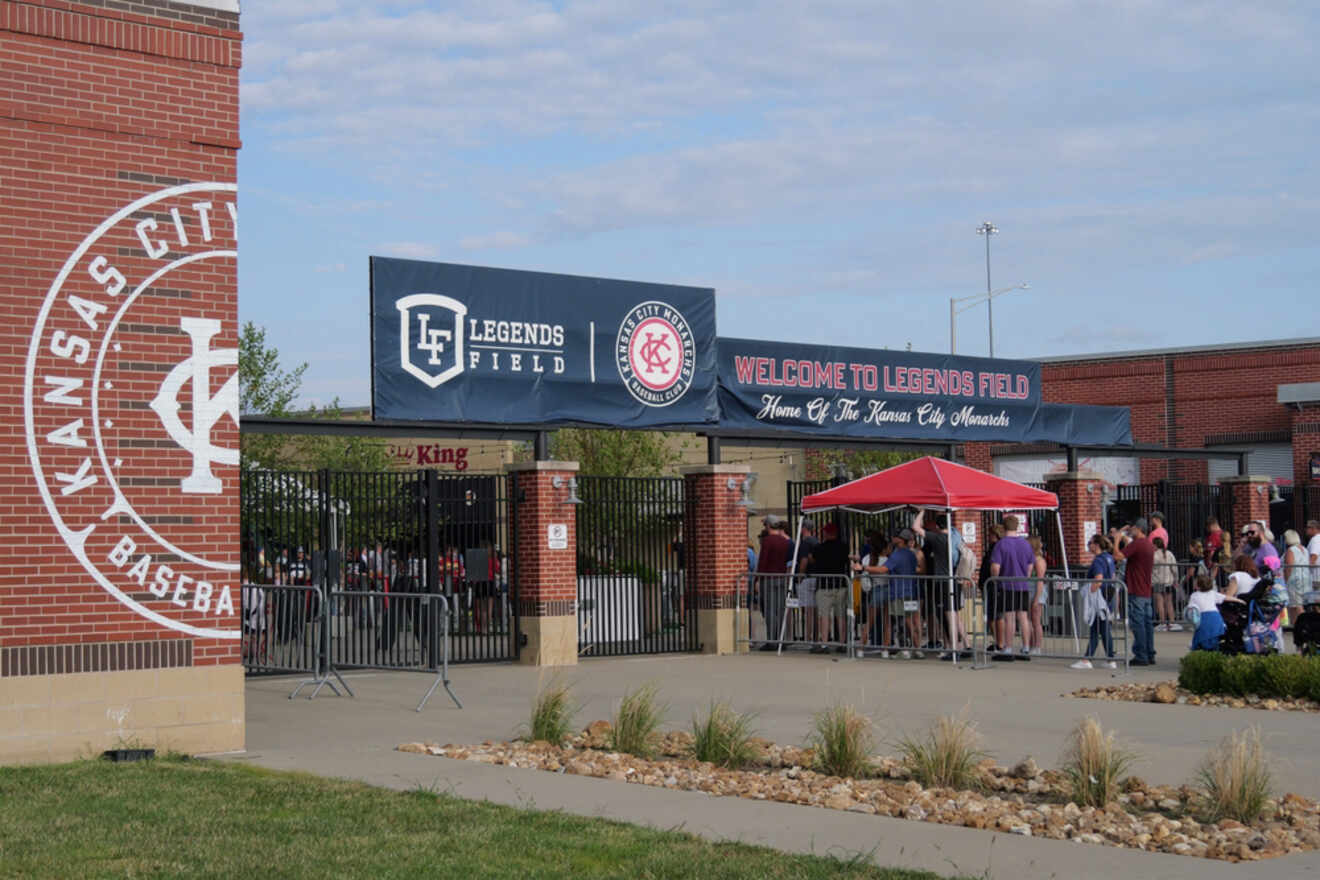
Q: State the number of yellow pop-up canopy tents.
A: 0